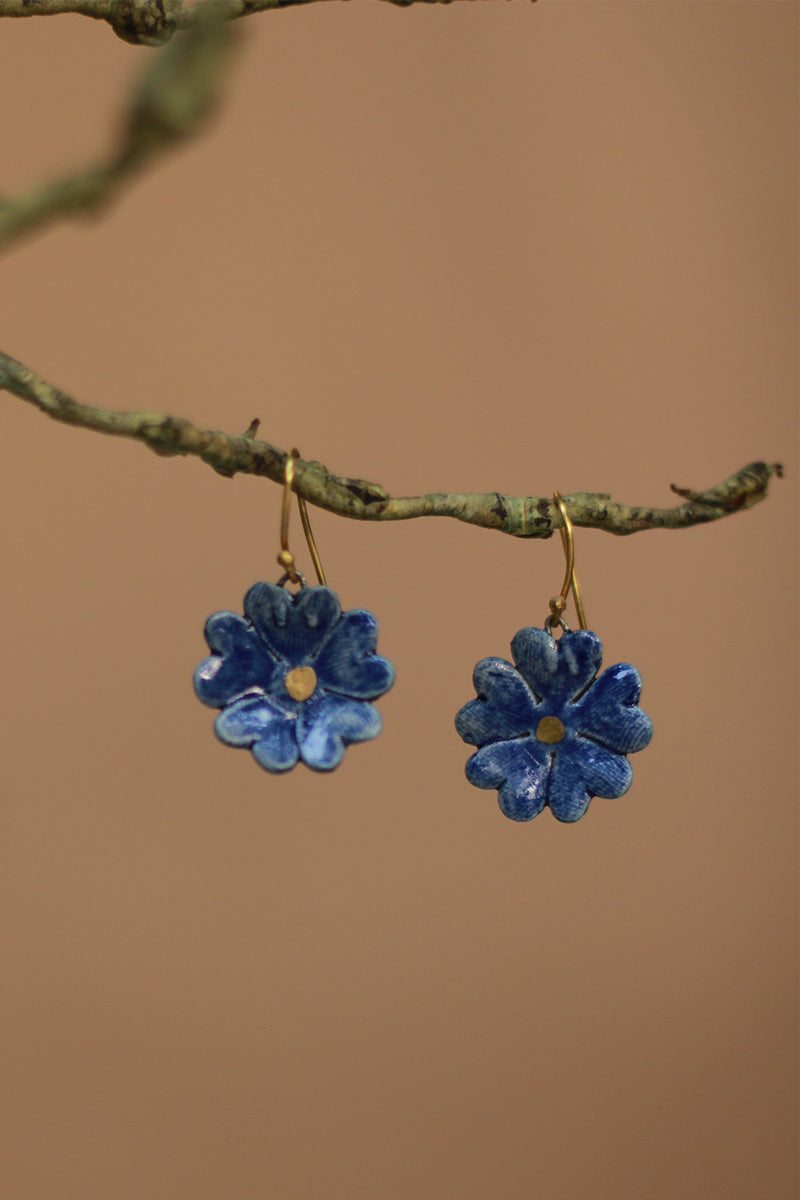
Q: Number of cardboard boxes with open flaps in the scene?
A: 0